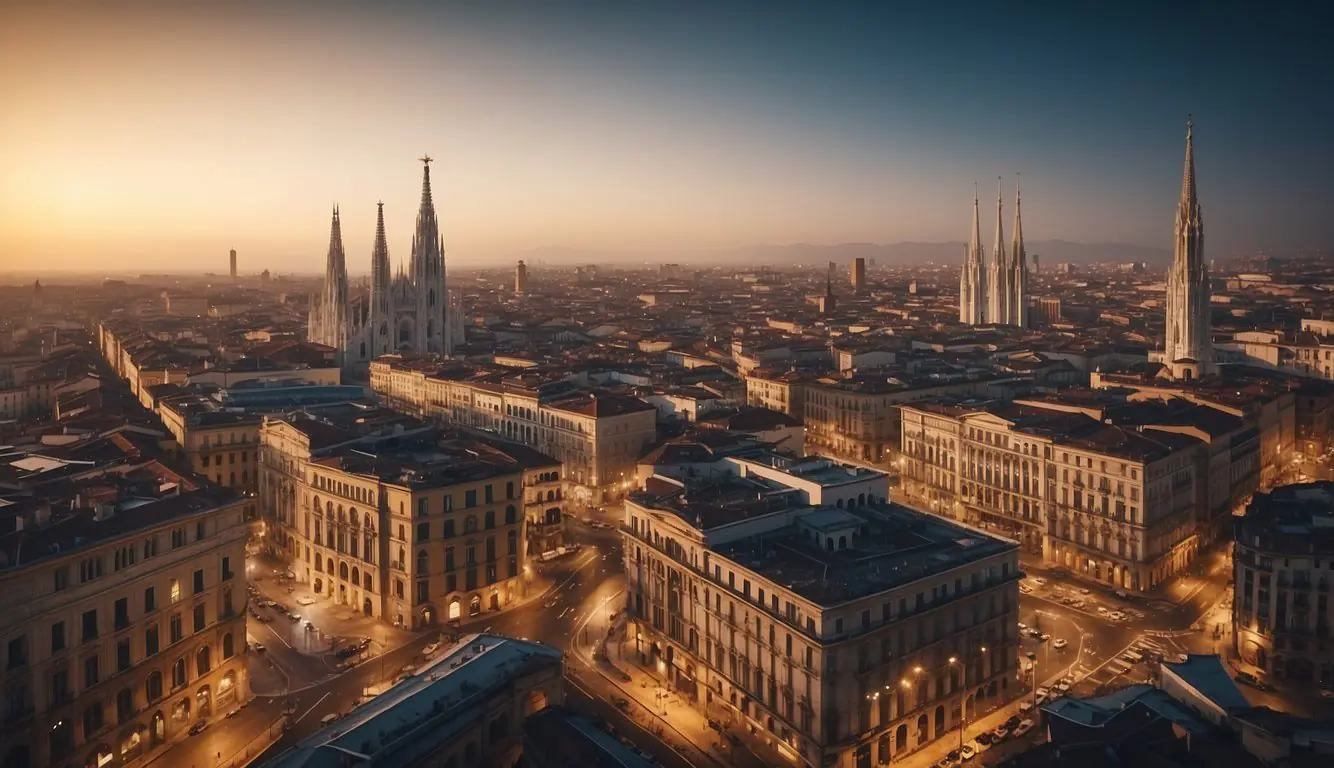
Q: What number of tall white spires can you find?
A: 7